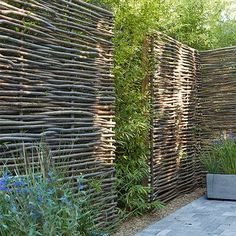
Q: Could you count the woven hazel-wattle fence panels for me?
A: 3